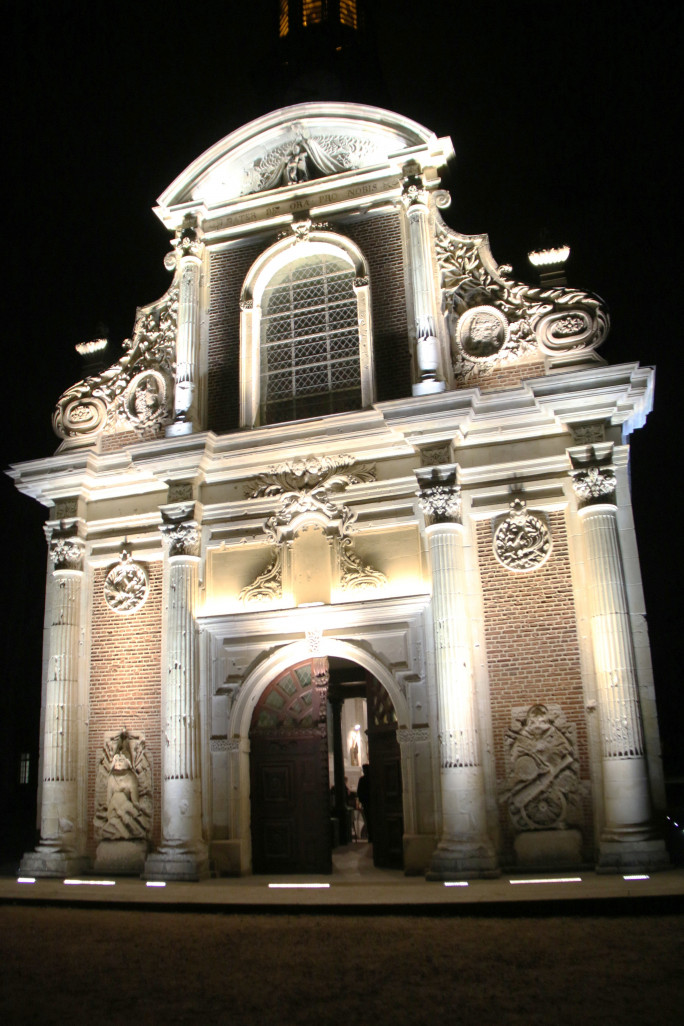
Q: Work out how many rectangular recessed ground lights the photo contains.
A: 7